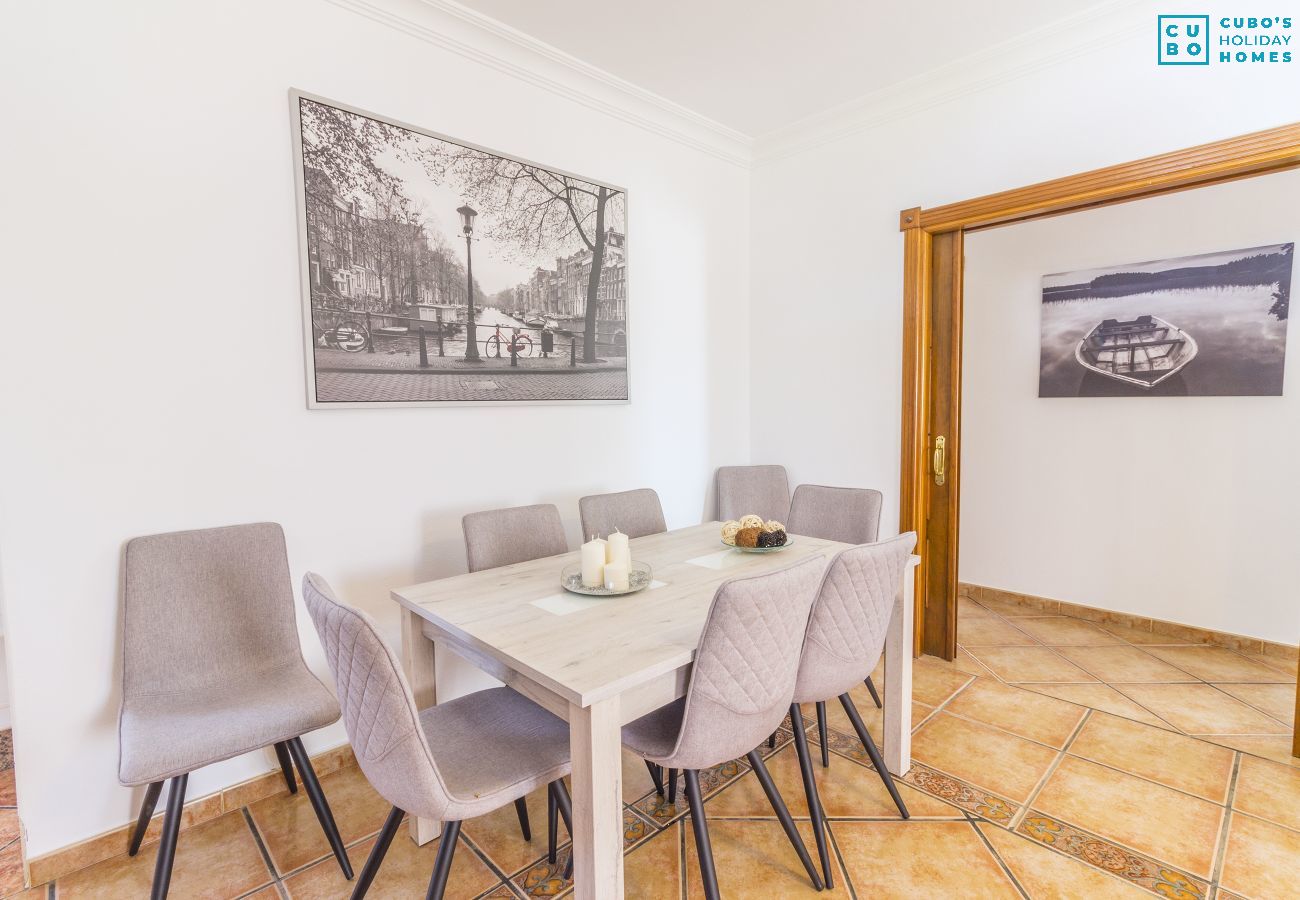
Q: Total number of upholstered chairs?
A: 8